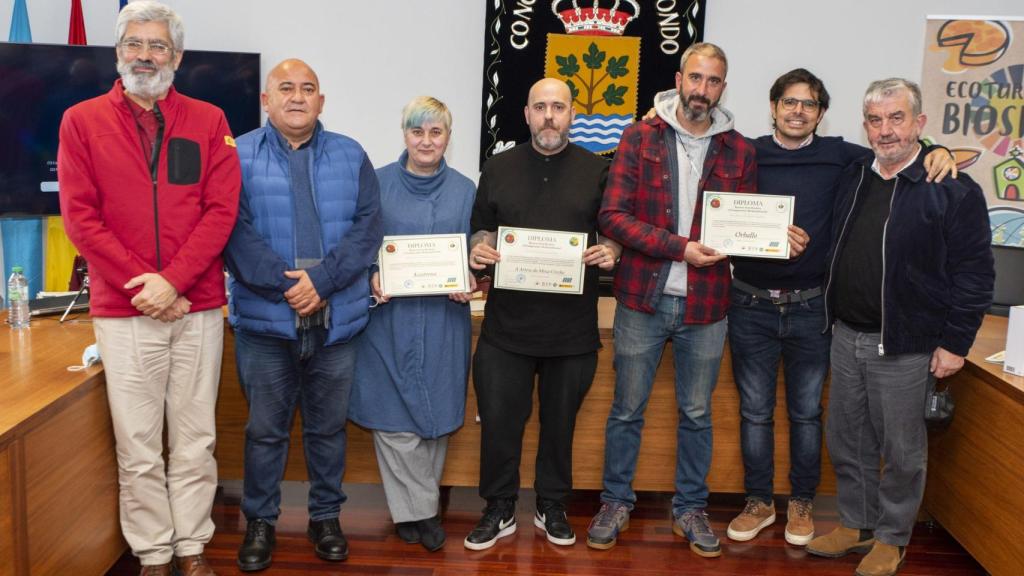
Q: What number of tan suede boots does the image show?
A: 2